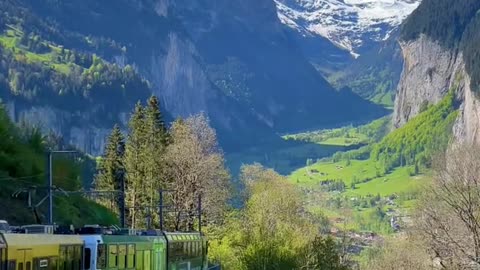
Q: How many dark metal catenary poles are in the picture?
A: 4